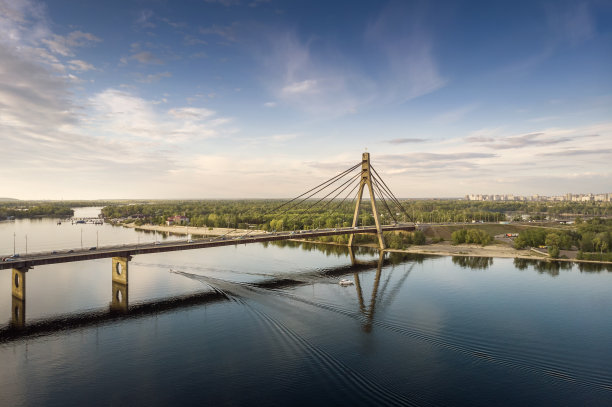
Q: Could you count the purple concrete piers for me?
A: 0